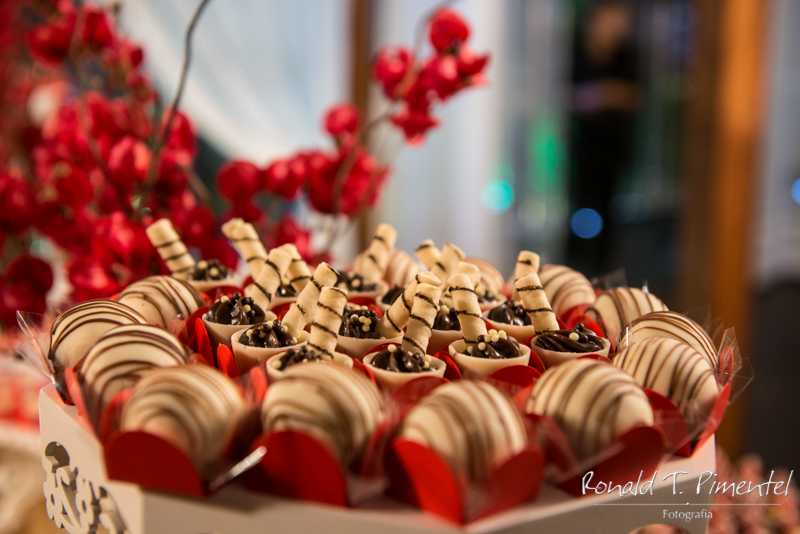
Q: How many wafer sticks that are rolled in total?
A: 15